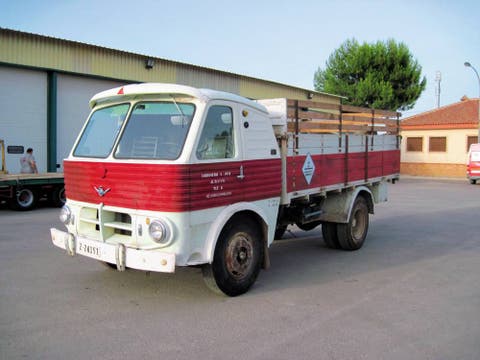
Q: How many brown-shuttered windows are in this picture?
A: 3